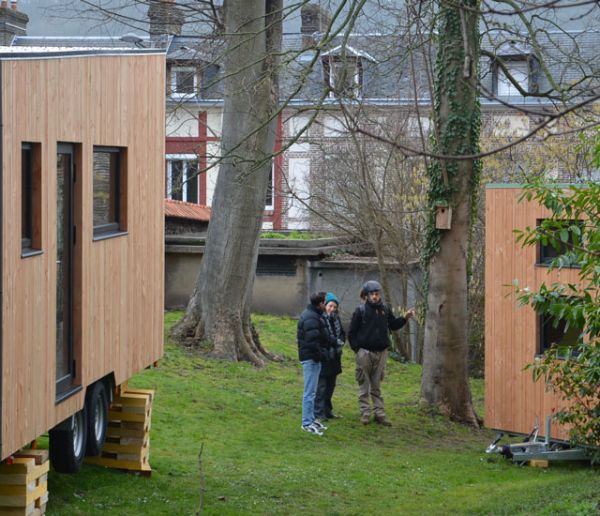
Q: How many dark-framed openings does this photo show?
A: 5